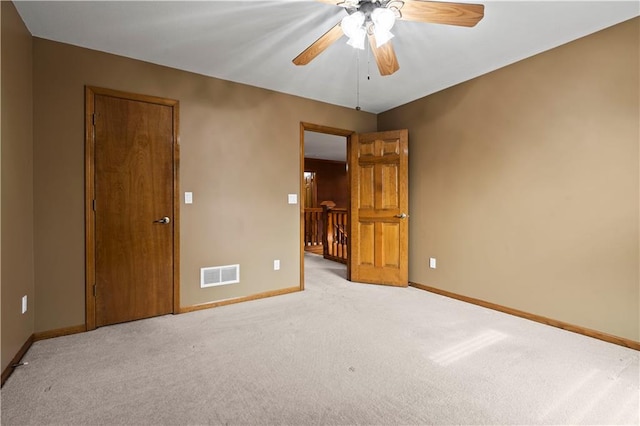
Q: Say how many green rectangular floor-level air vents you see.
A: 0